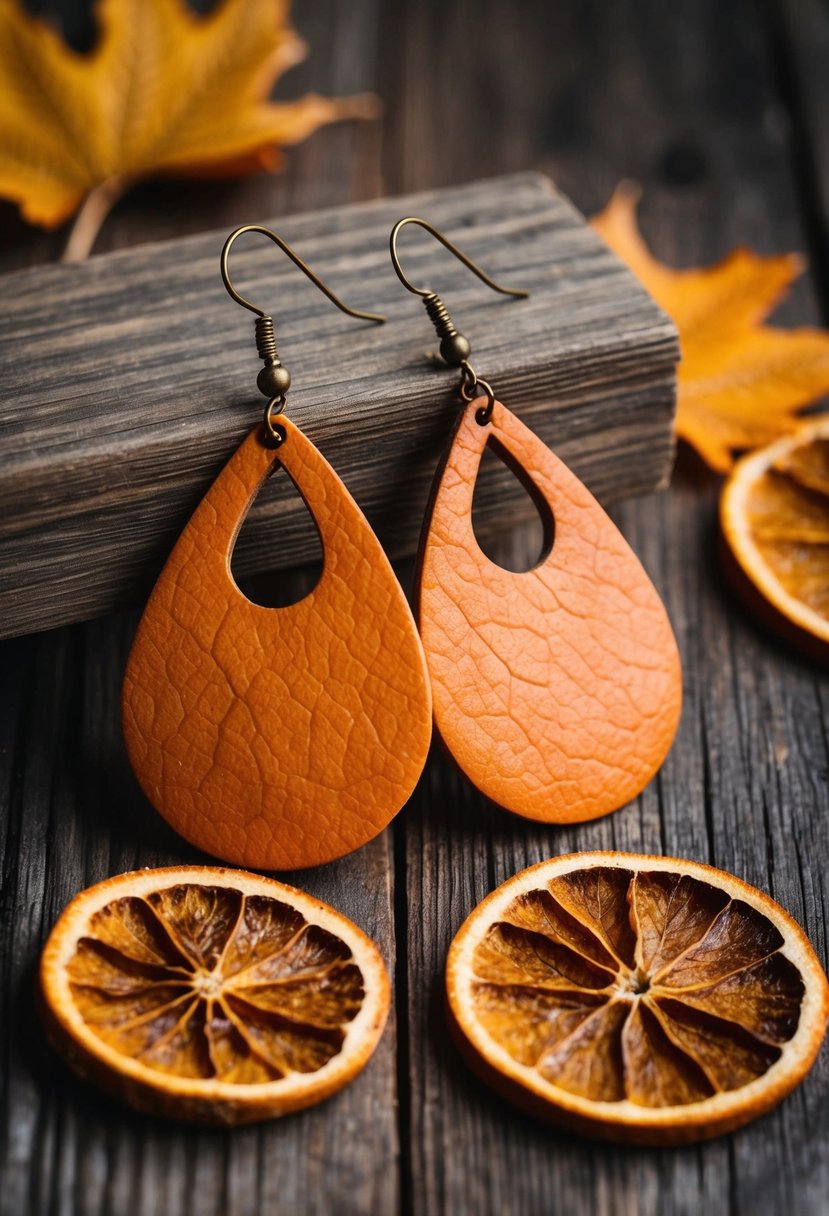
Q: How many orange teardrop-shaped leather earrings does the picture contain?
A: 2